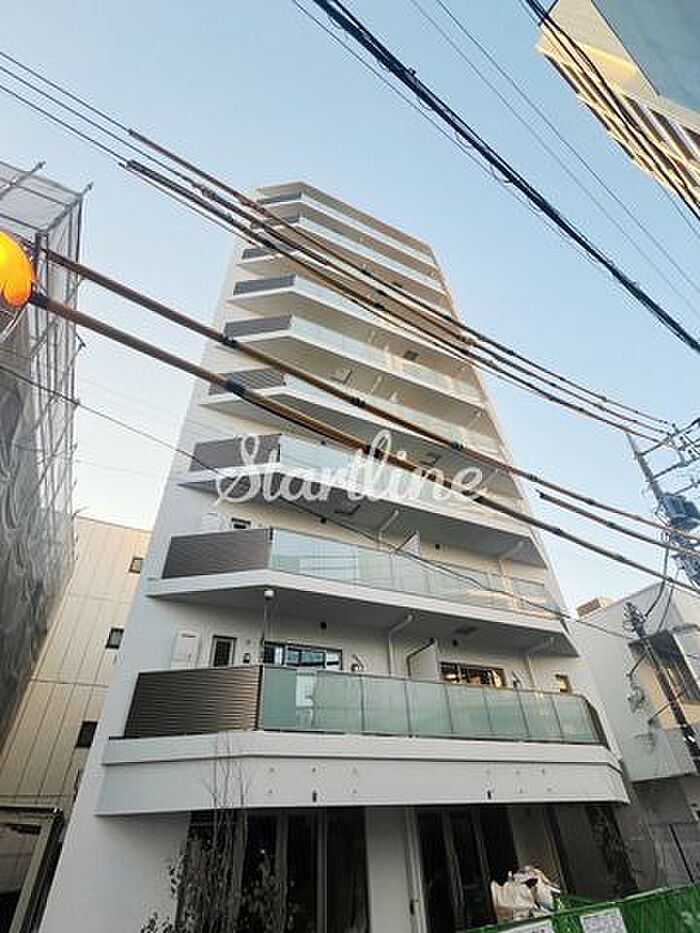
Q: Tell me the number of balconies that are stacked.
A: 9